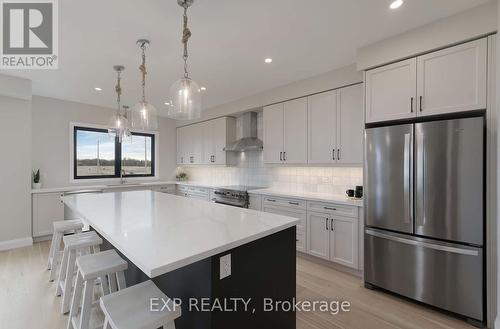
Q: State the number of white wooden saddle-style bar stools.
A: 4